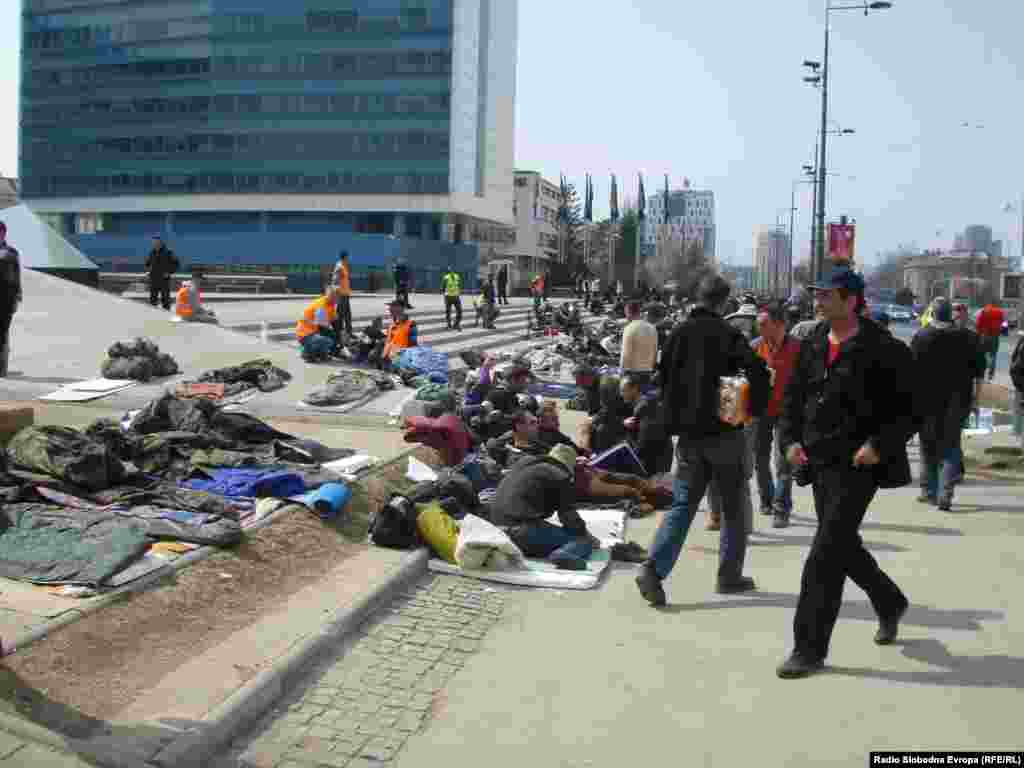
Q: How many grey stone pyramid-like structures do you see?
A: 1